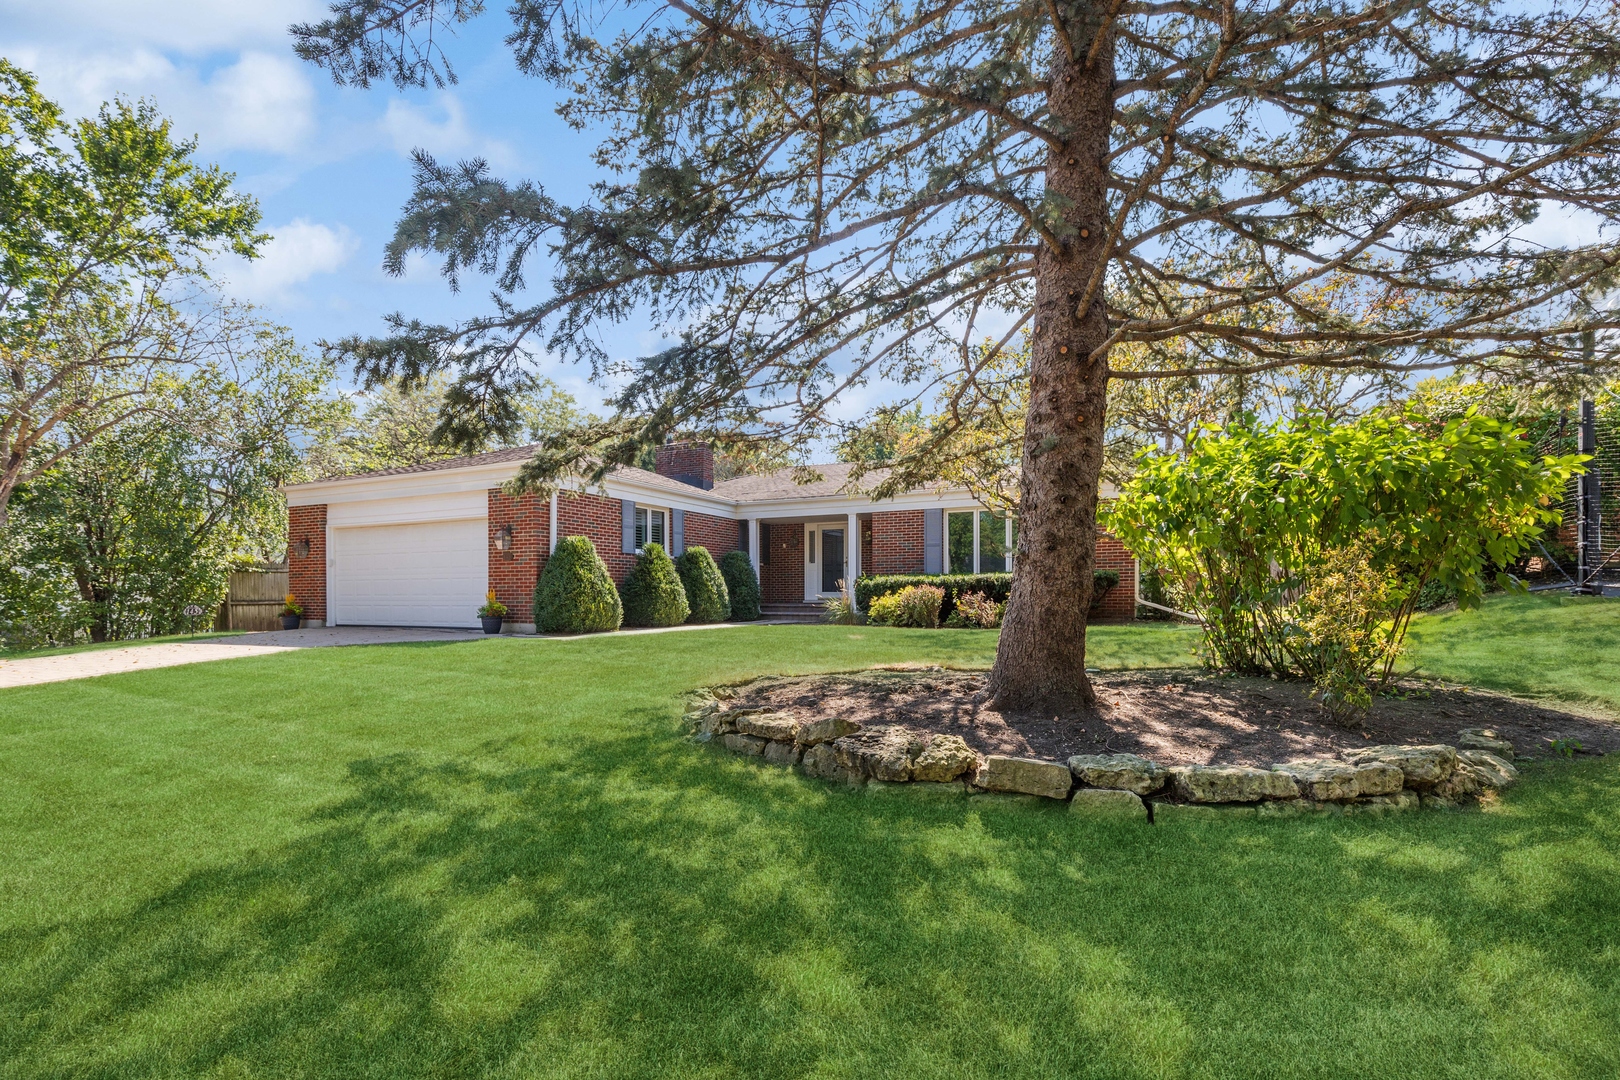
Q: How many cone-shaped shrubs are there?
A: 4